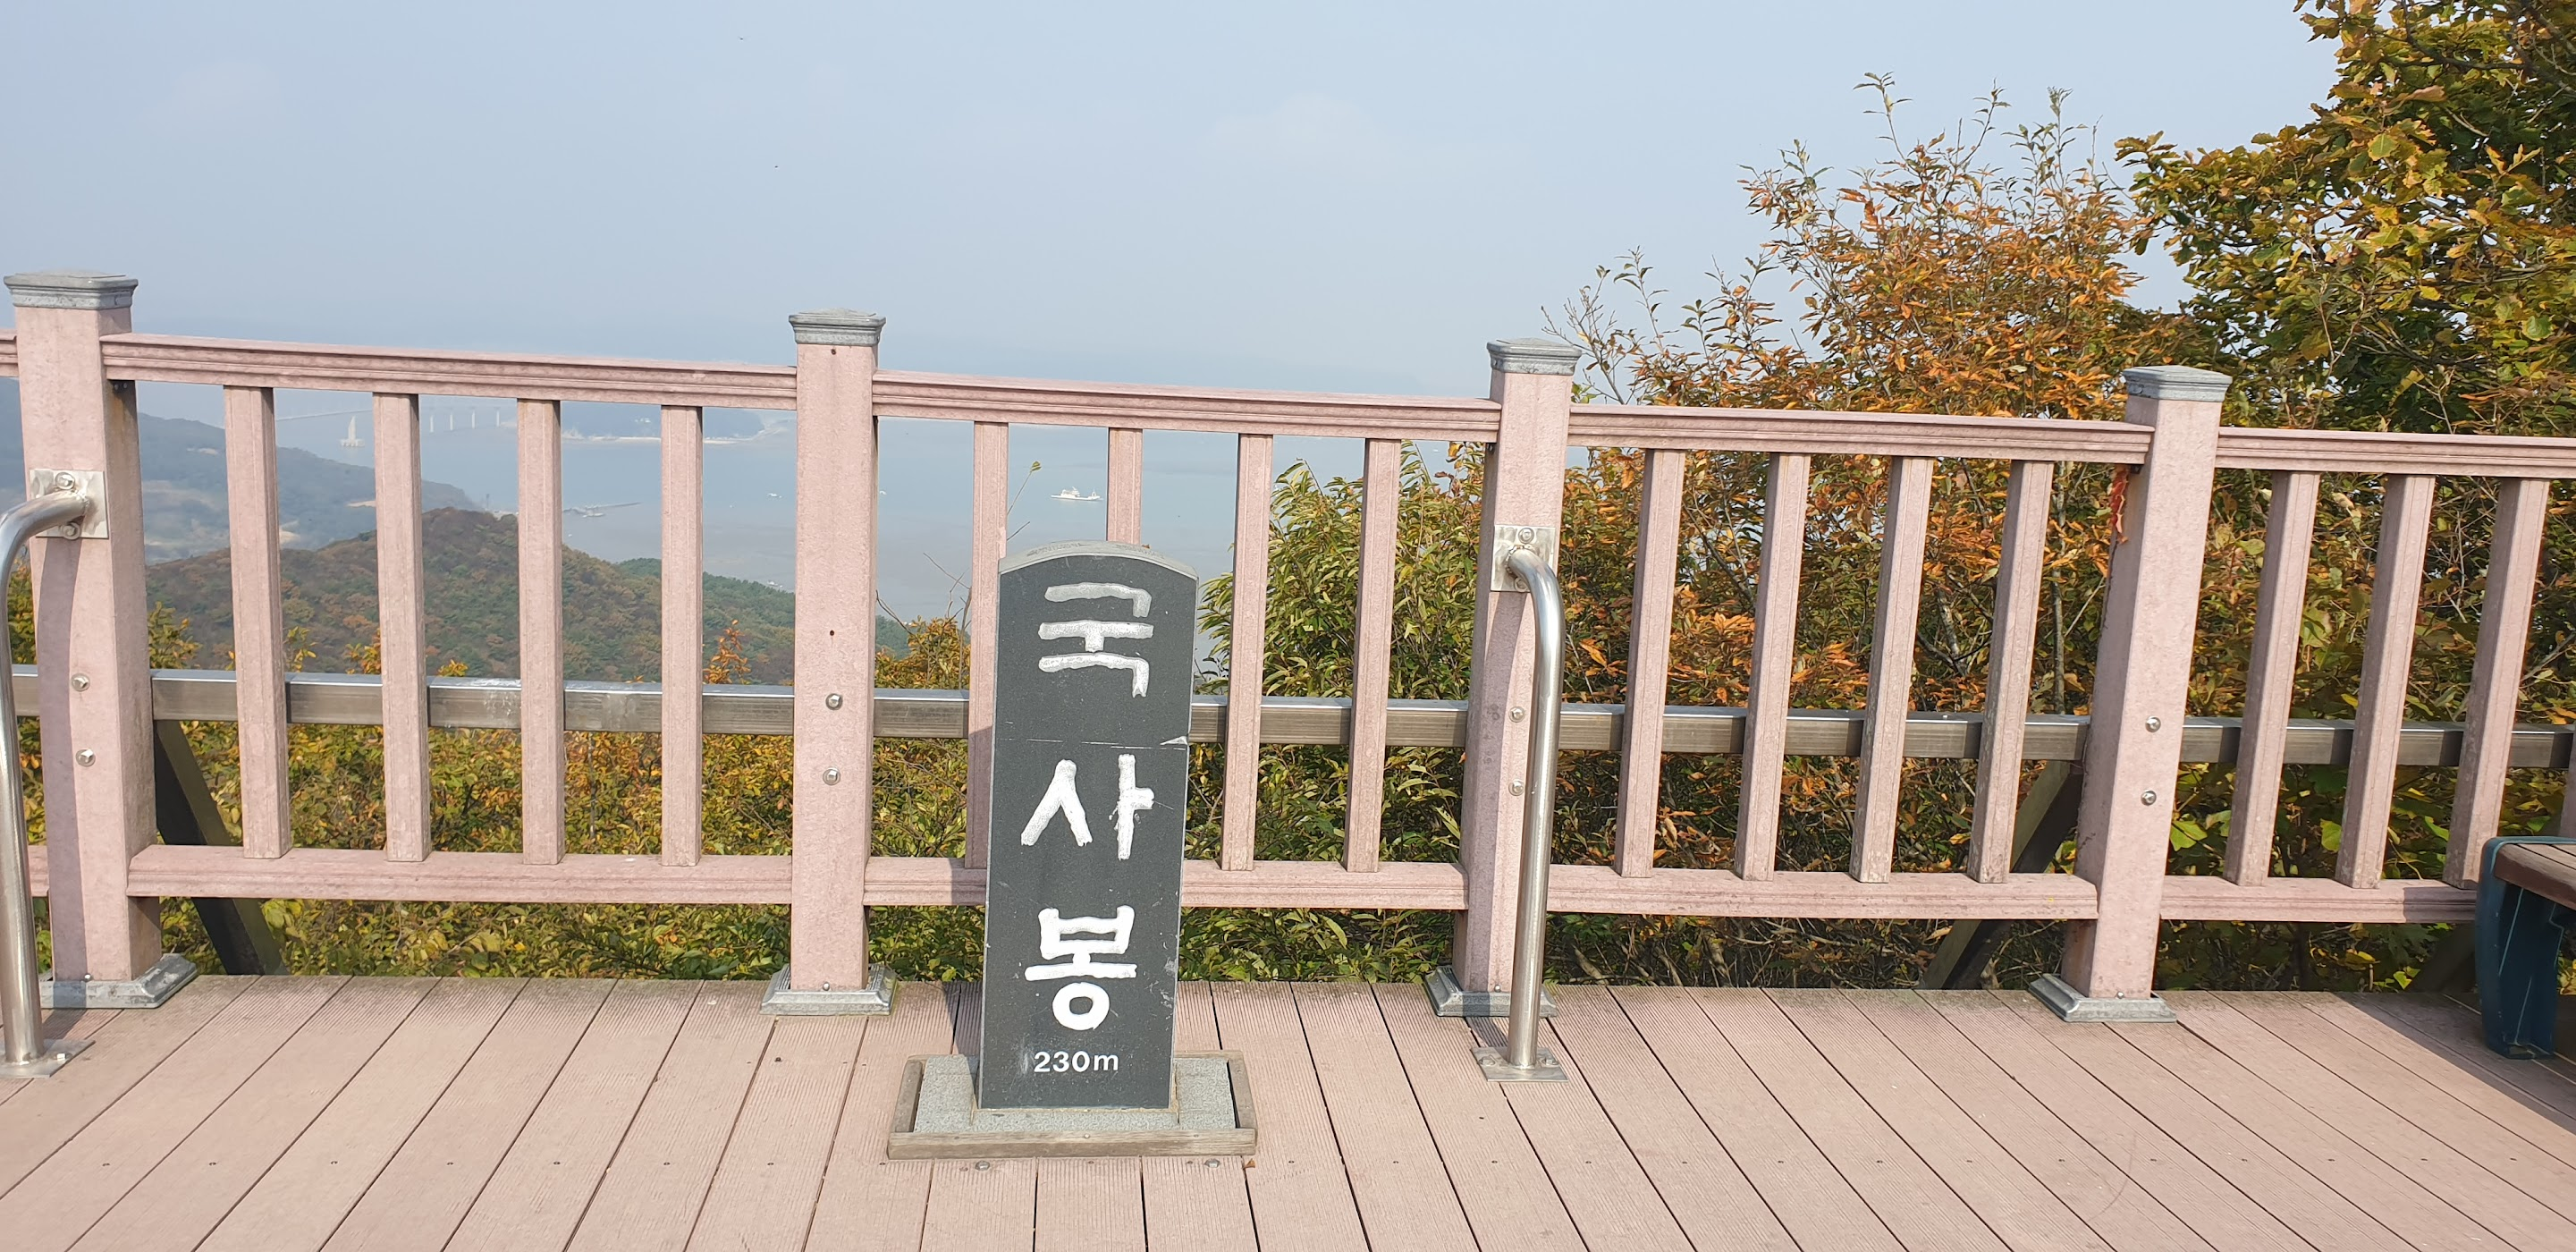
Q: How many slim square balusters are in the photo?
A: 15